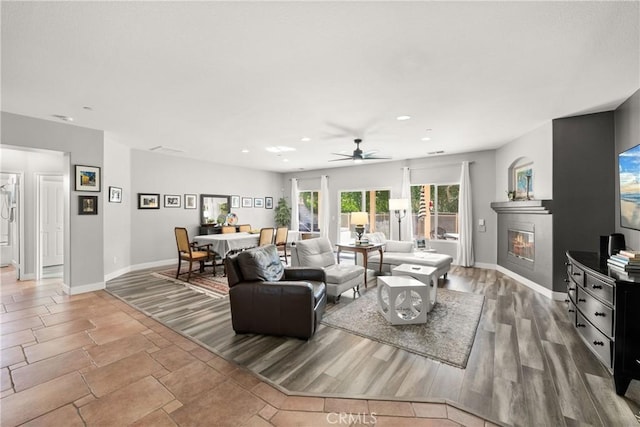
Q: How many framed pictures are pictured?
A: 11